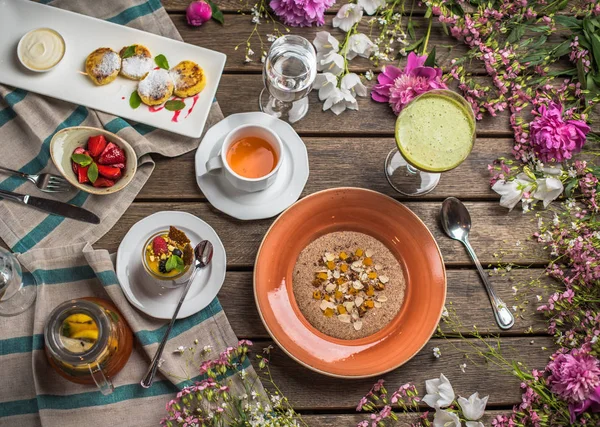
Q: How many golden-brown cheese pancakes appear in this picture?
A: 4